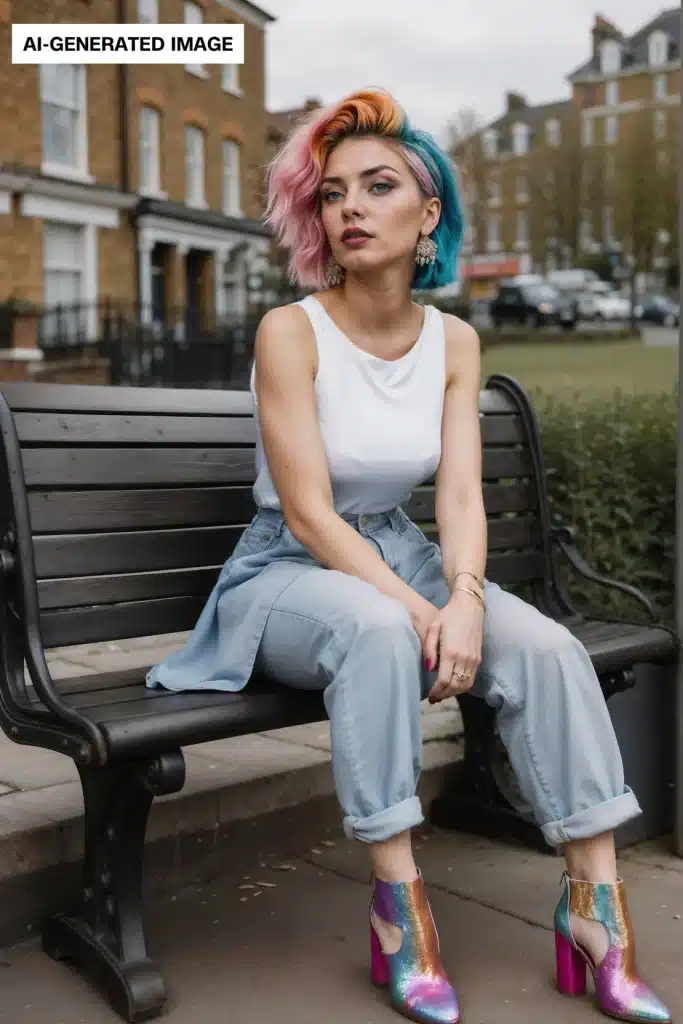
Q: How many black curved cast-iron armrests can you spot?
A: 2